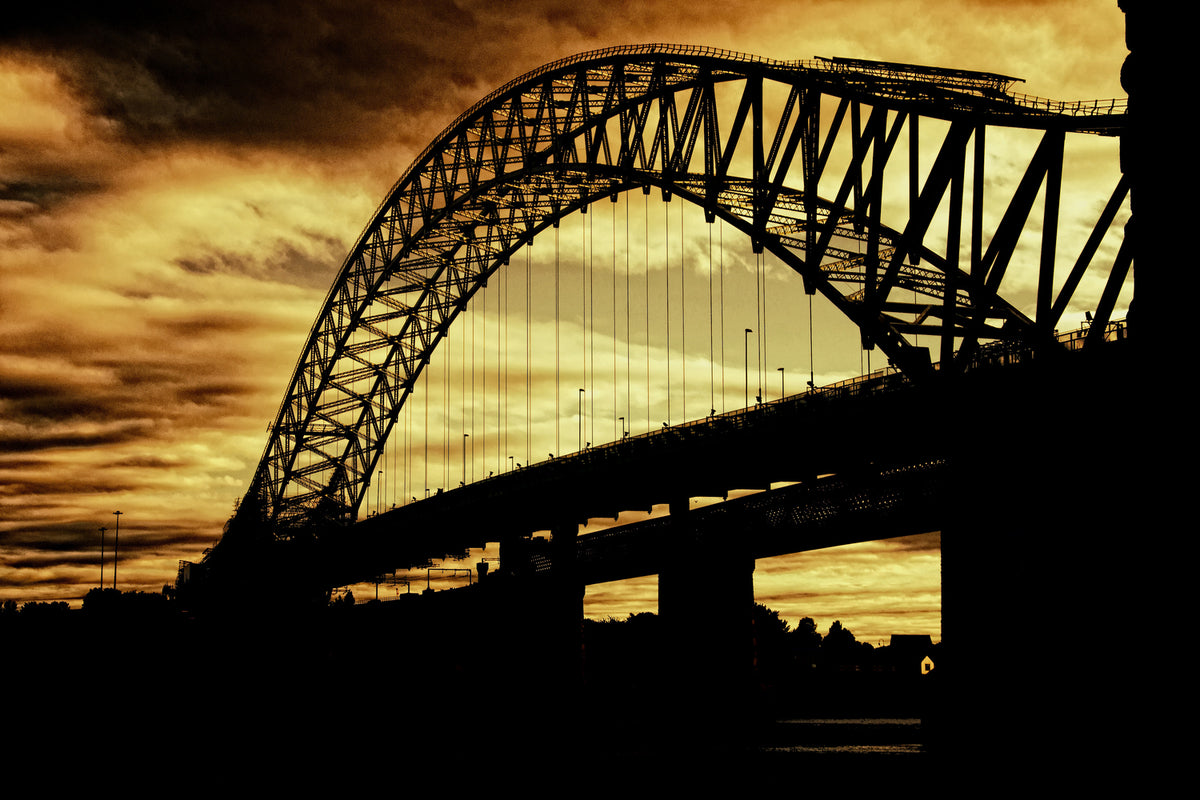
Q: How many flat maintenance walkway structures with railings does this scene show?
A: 1